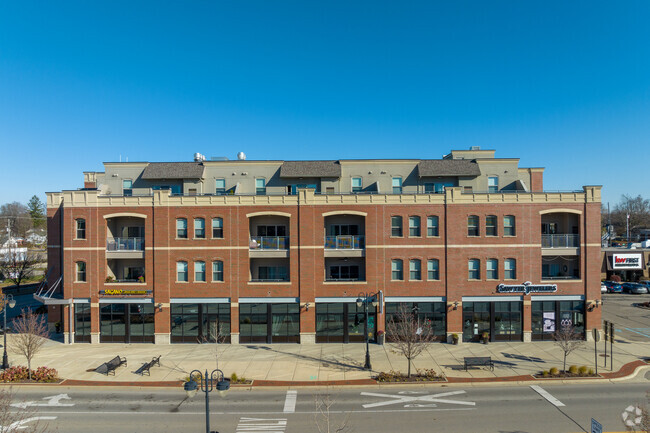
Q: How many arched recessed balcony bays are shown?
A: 4